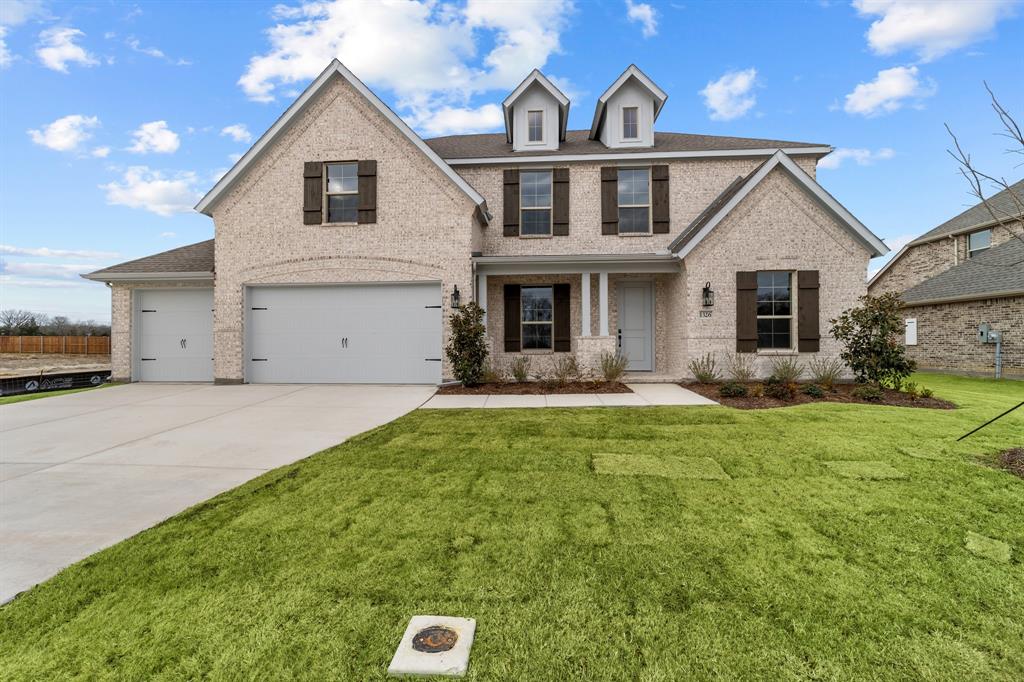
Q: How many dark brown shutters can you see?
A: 10